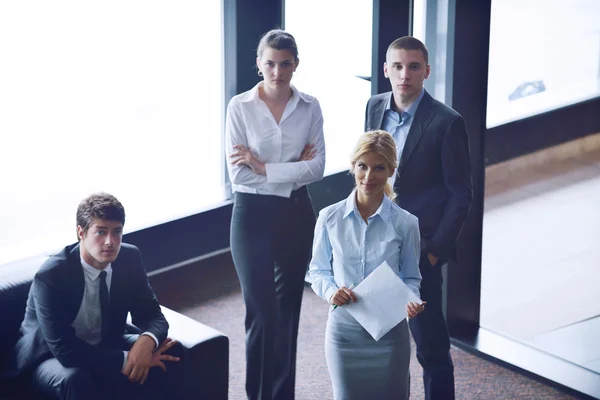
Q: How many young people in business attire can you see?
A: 4